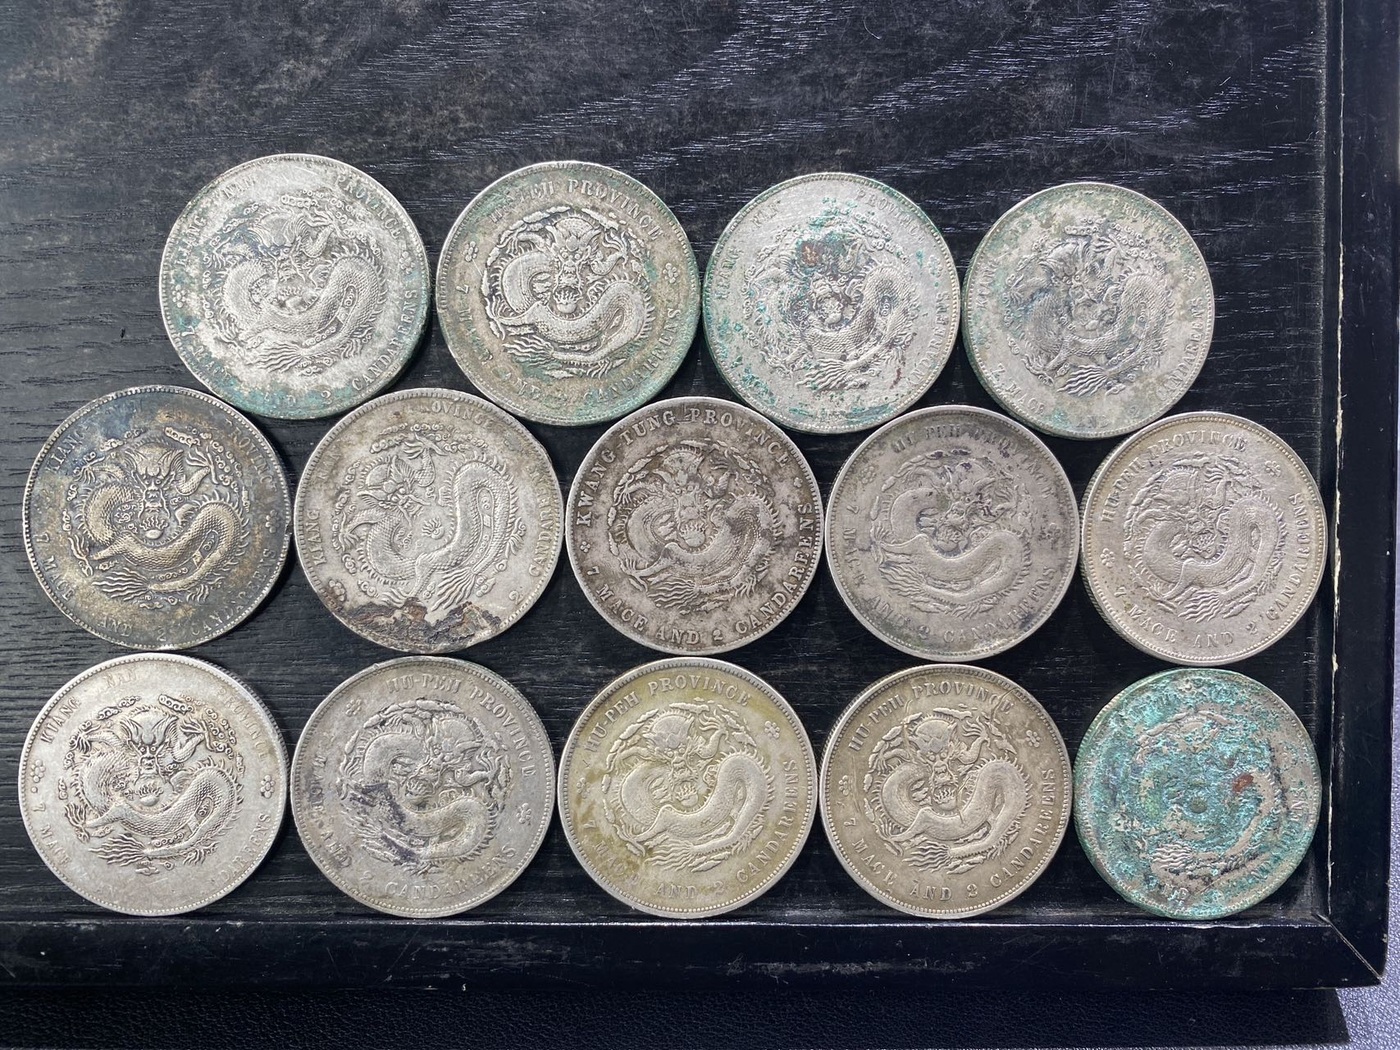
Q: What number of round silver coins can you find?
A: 14